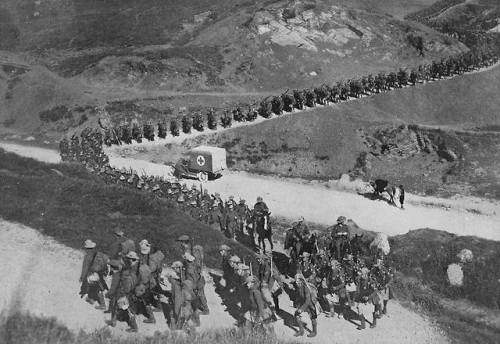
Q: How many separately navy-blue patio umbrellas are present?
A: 0